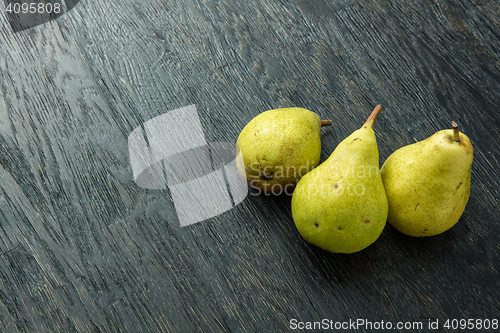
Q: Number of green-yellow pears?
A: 3